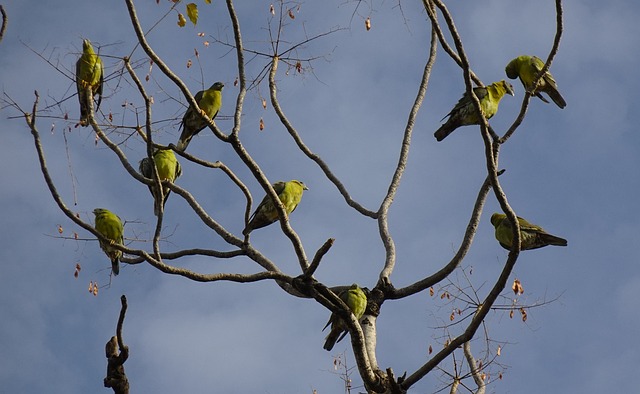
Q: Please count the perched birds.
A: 9